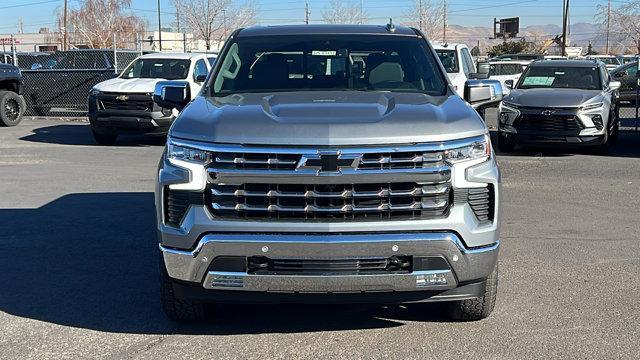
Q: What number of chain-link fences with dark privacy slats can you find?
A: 1